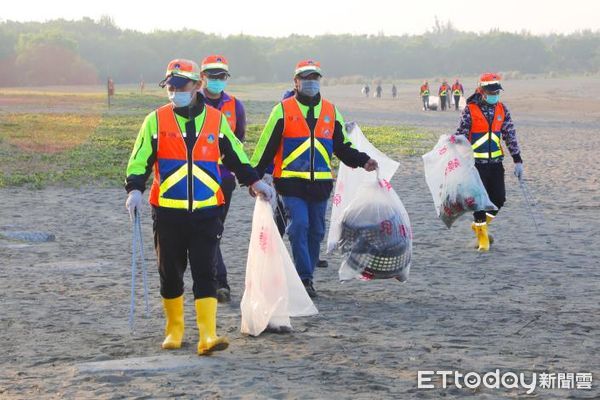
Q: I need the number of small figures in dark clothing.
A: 3